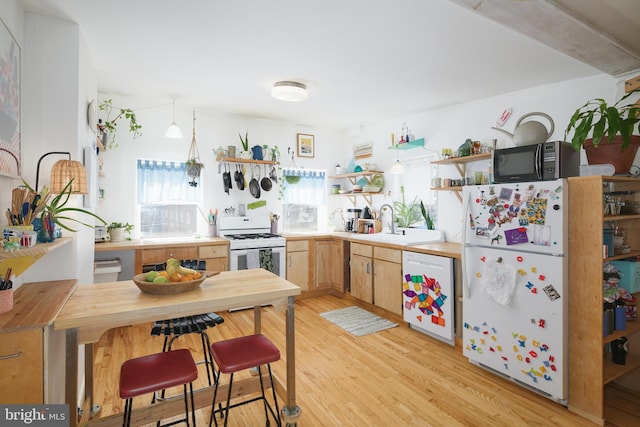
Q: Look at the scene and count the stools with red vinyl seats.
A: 2